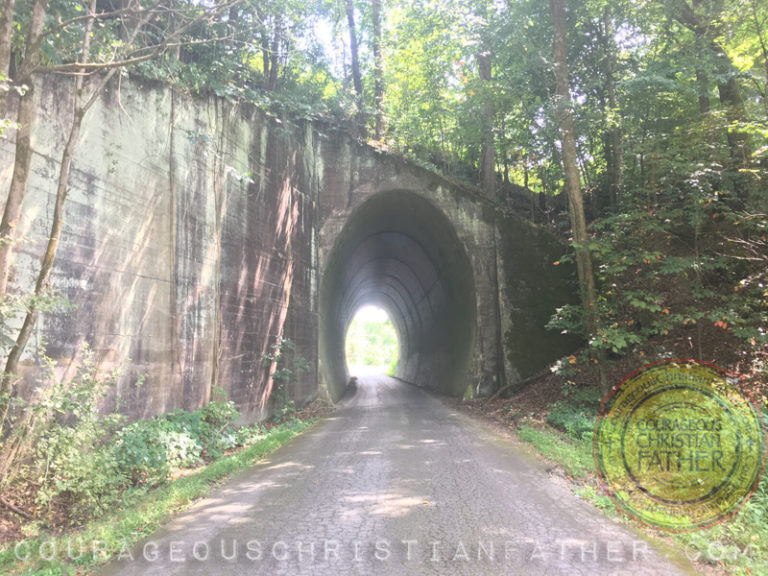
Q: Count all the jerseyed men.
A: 0